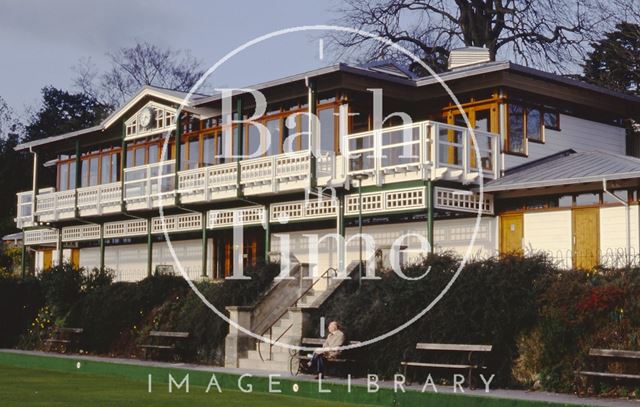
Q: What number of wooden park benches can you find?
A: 5